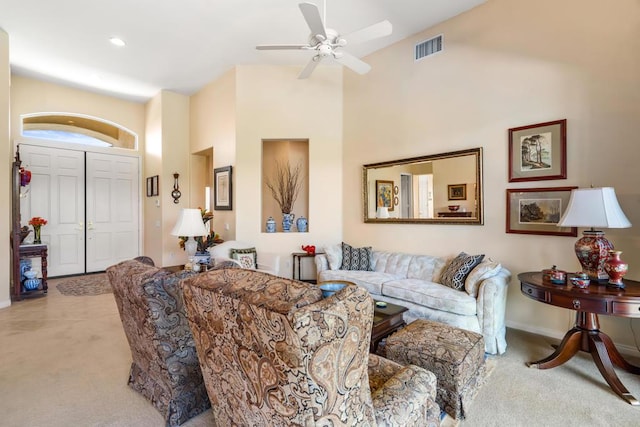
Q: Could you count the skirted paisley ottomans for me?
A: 1